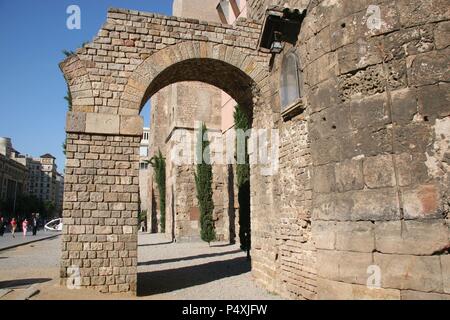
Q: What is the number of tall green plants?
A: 3